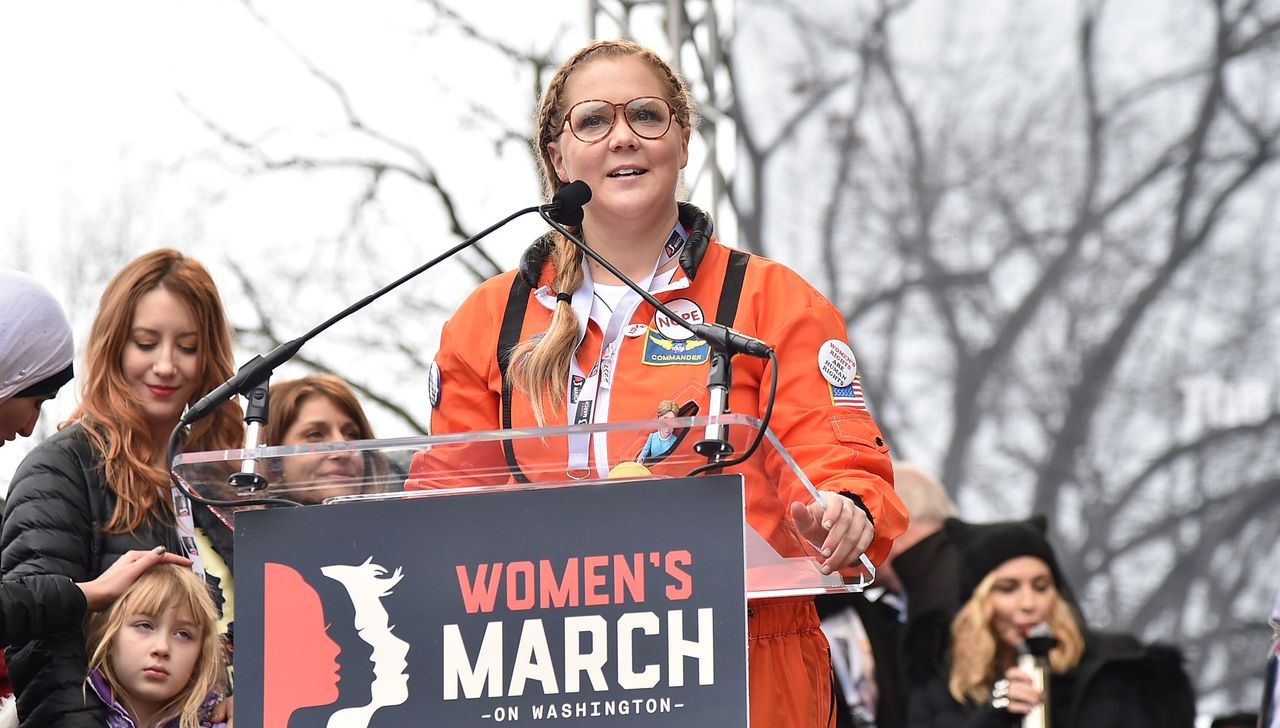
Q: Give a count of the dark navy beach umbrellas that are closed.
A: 0